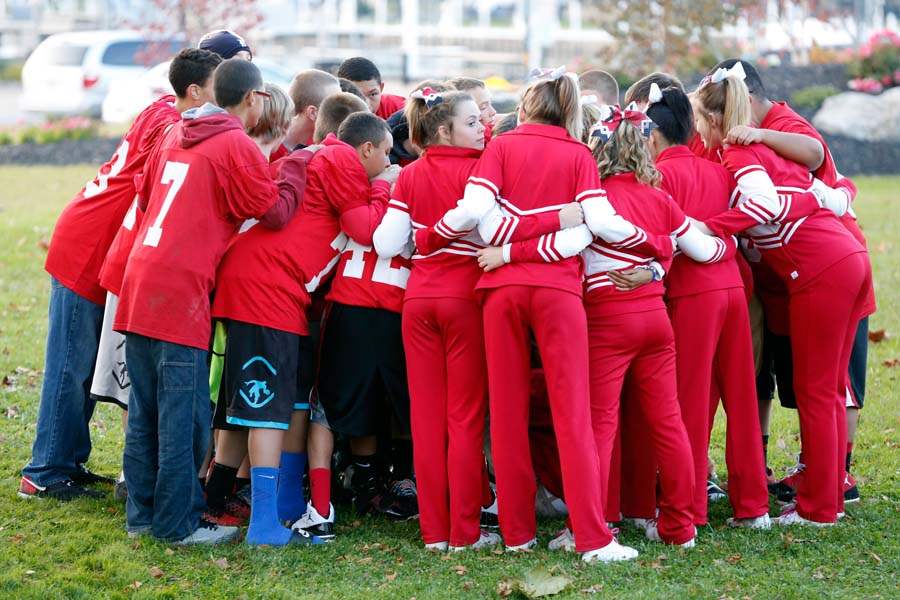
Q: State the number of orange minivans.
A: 0